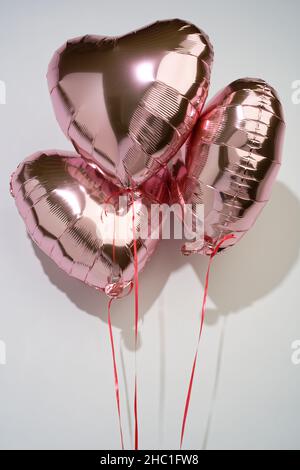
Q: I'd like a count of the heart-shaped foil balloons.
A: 3